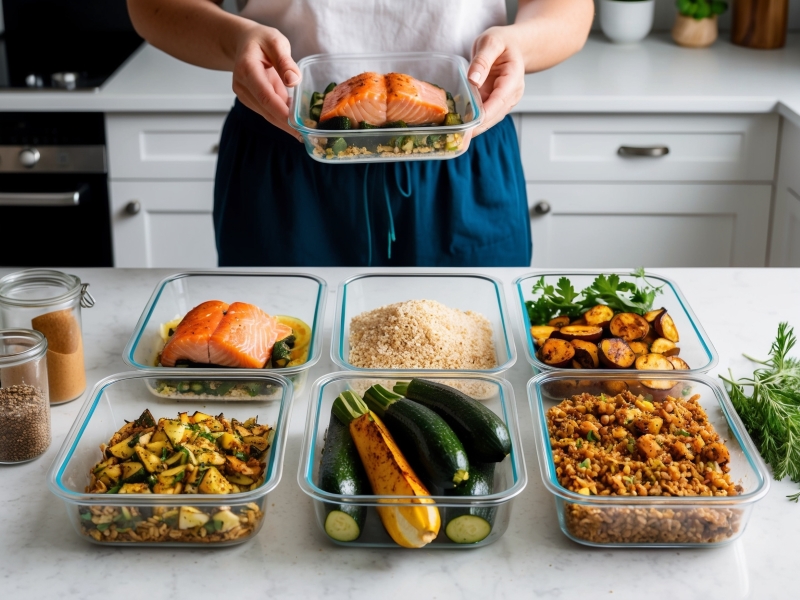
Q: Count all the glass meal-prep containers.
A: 7